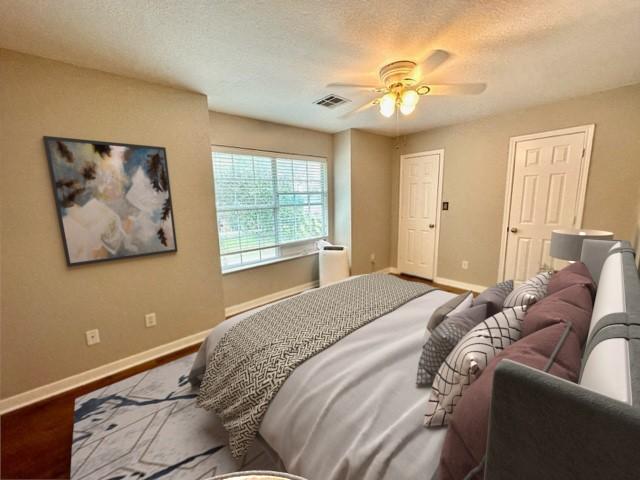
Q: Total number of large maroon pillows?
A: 3